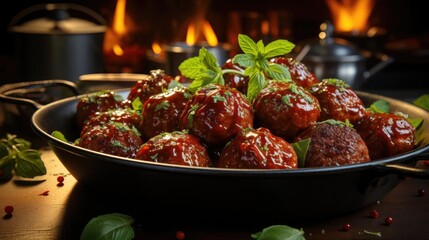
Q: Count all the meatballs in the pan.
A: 14